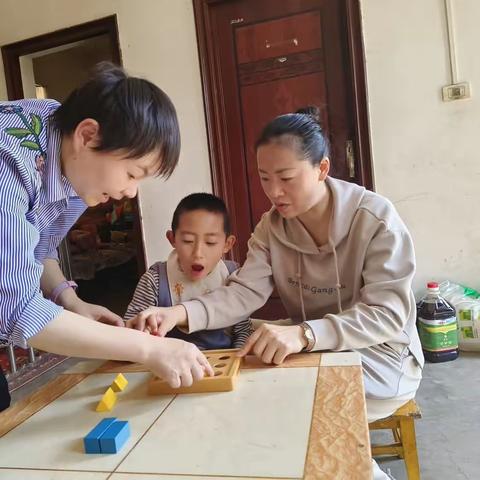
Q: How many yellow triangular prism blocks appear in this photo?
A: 2